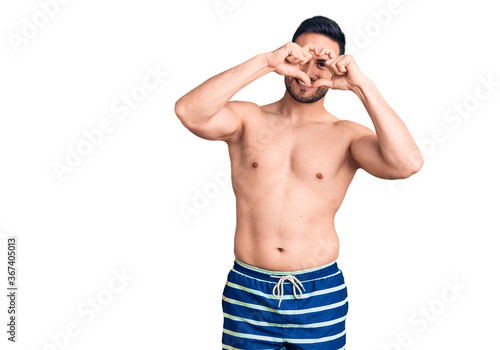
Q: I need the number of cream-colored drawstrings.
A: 1